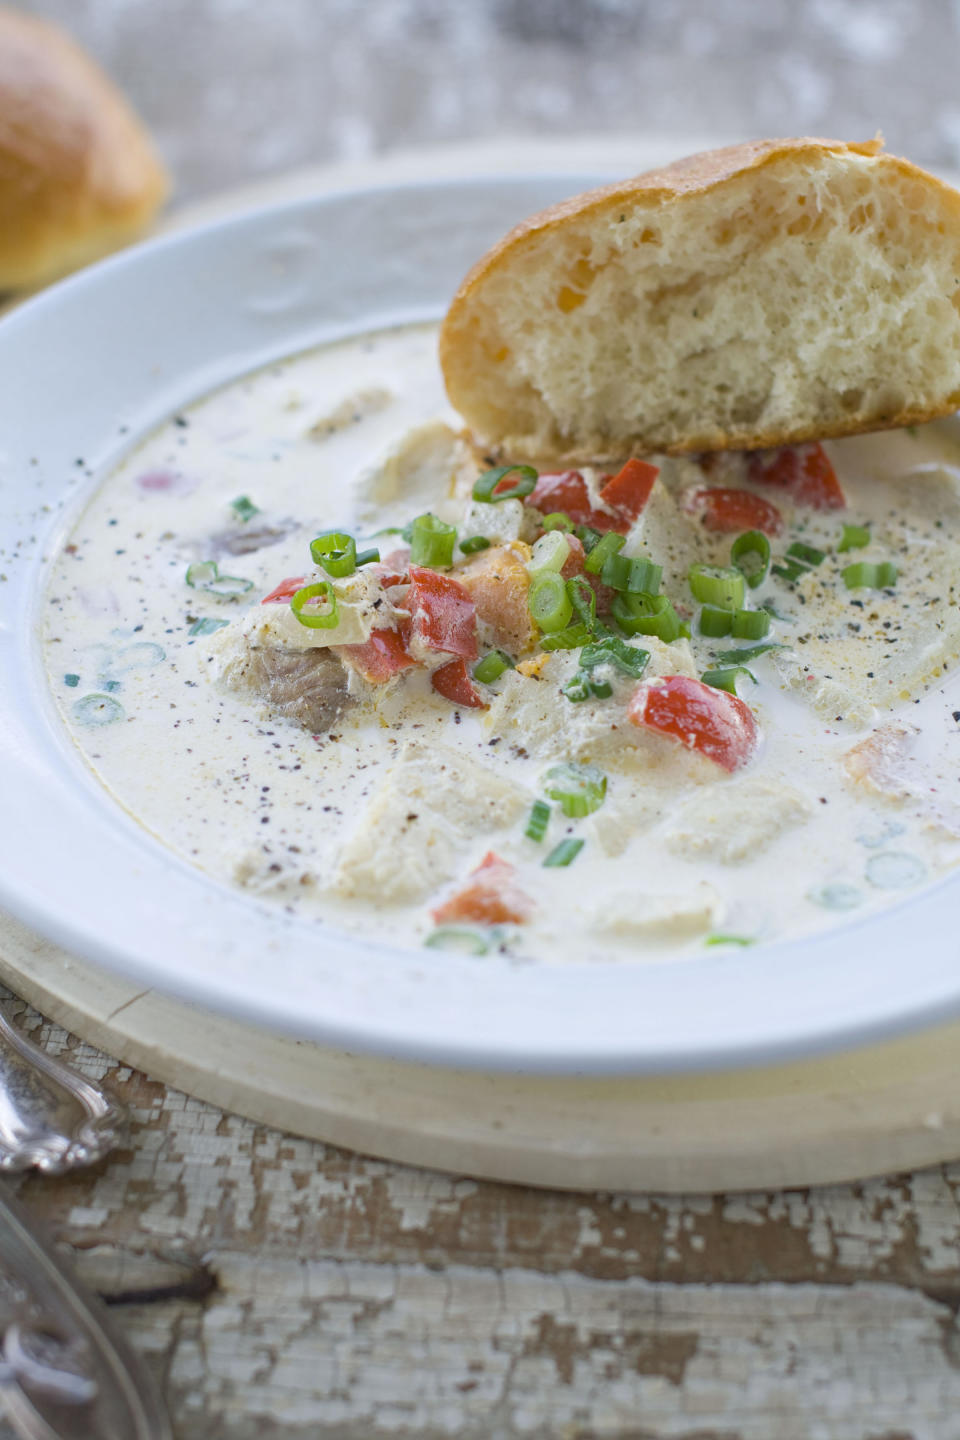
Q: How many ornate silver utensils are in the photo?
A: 2